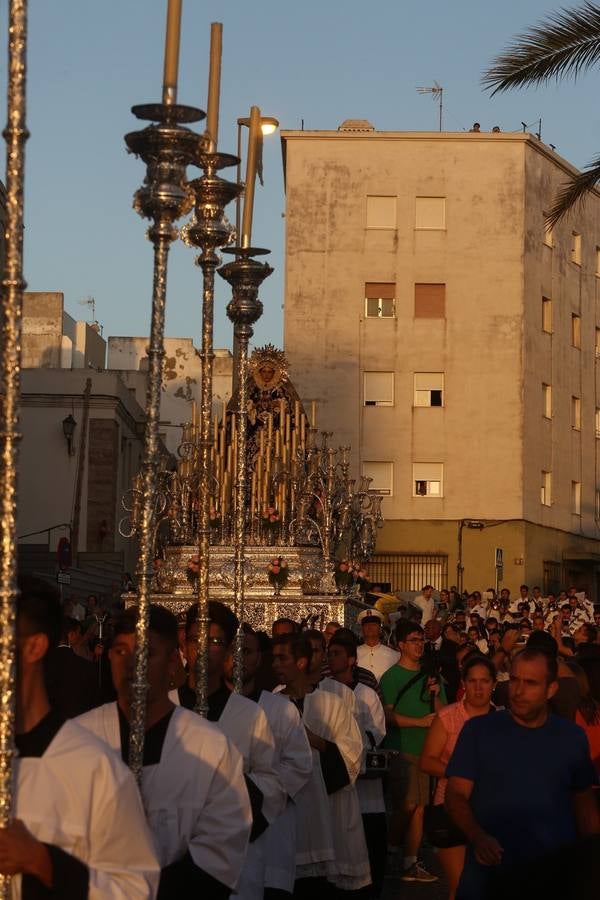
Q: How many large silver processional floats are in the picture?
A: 1